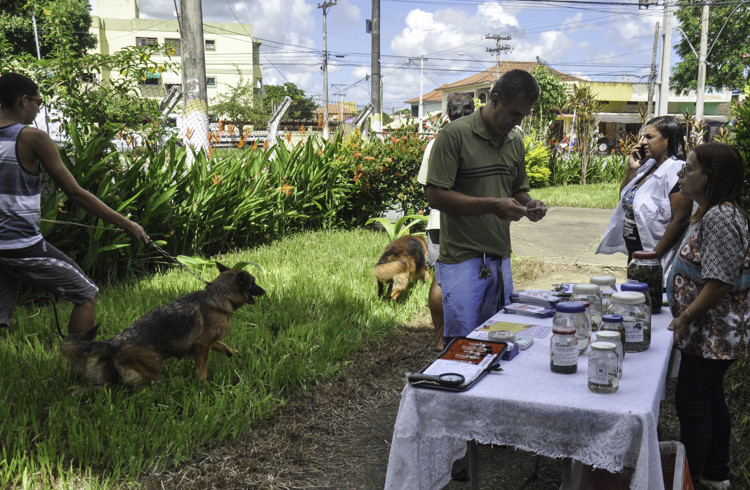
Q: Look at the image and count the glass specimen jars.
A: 11